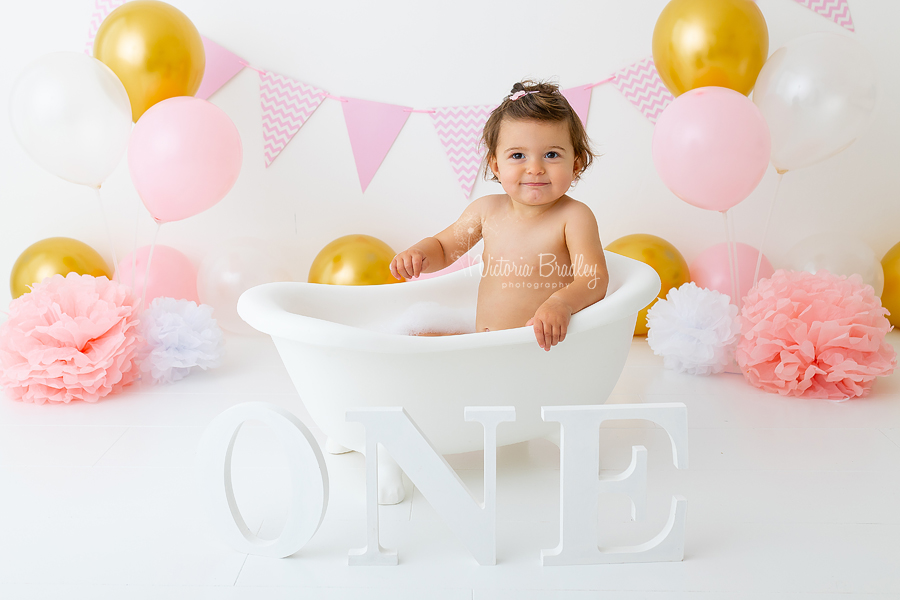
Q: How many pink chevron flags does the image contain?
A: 5